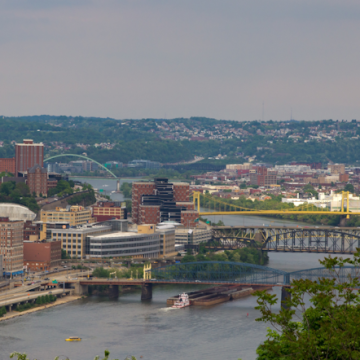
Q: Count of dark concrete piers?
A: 3